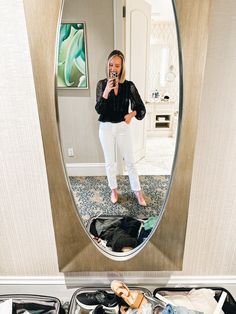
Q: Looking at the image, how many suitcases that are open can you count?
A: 3